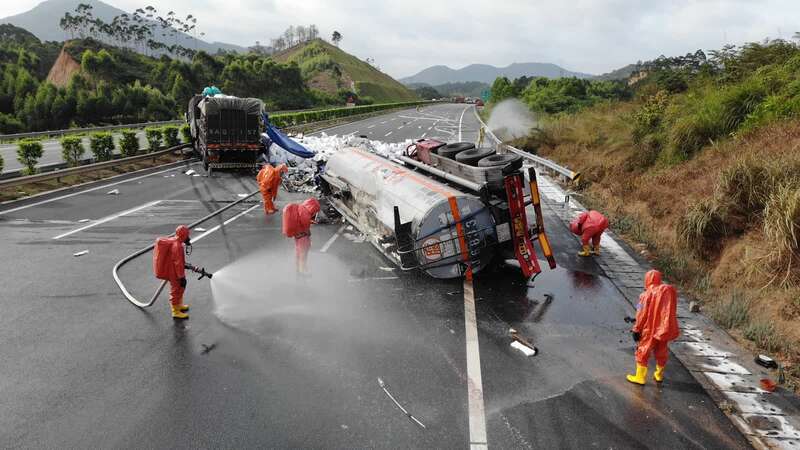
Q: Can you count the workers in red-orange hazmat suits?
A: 5